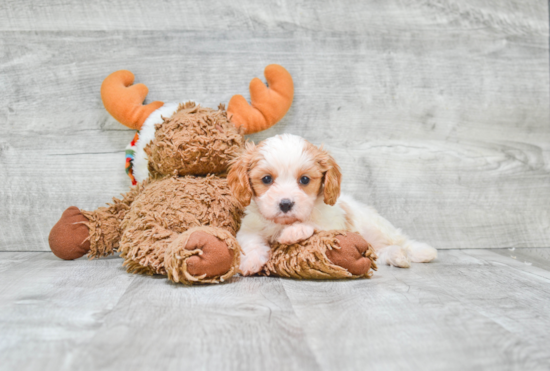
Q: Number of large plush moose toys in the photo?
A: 1